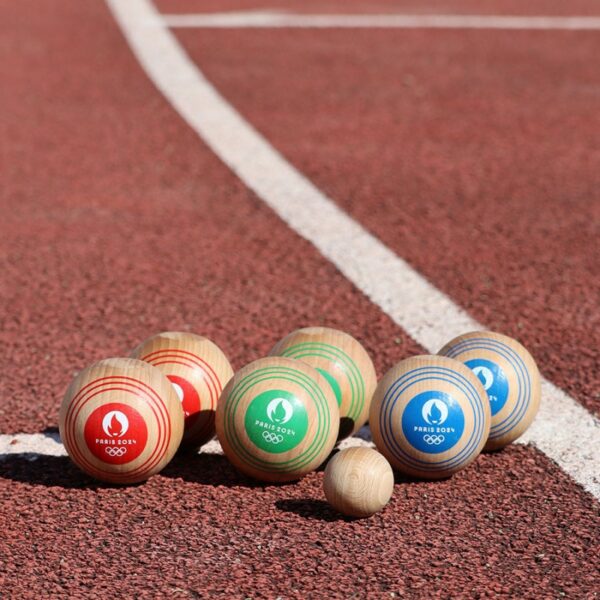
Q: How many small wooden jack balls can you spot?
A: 1